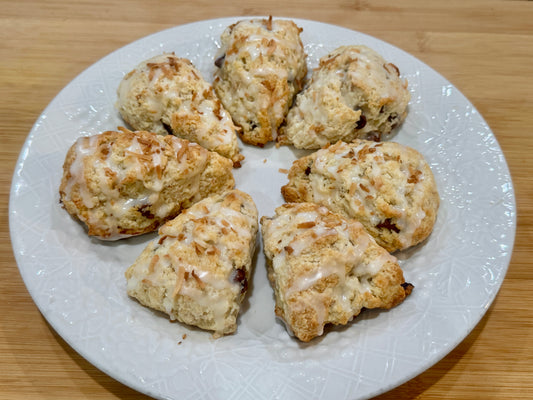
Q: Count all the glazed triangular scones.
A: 7